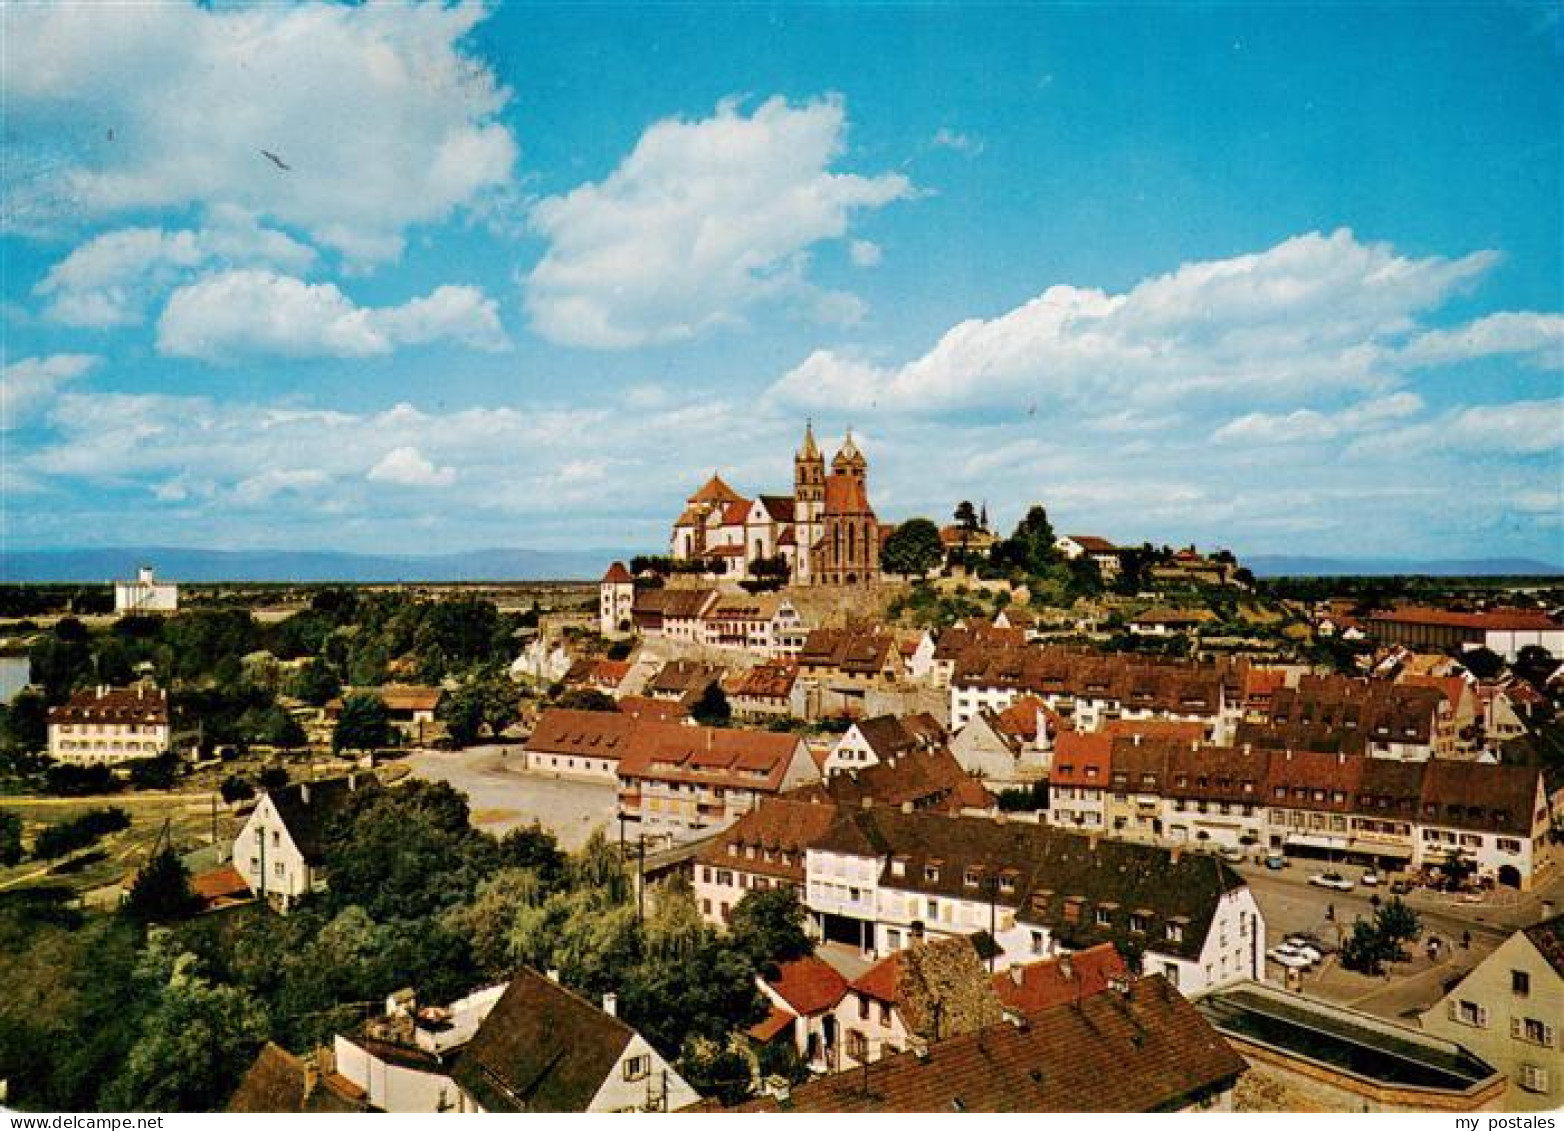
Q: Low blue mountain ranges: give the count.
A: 2